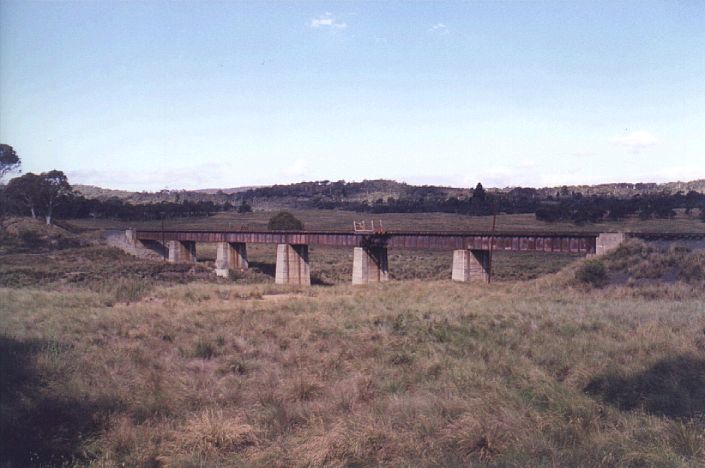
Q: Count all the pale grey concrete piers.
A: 5